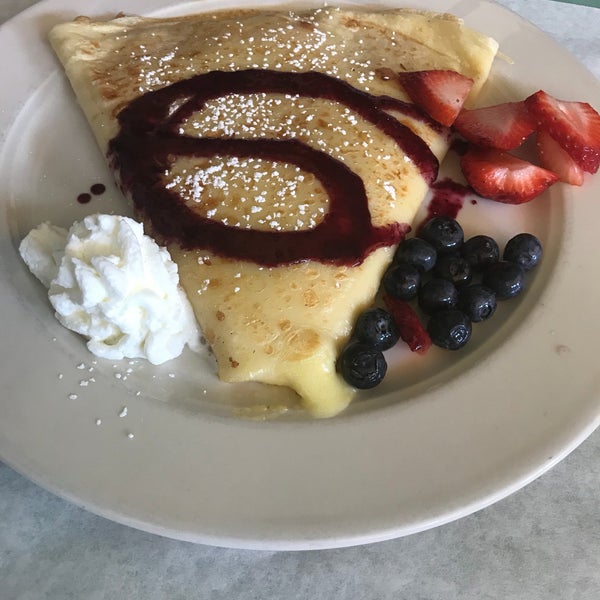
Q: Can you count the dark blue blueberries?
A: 12